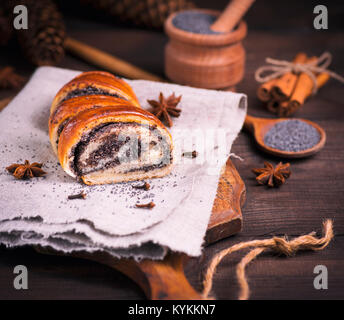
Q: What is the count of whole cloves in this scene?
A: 4